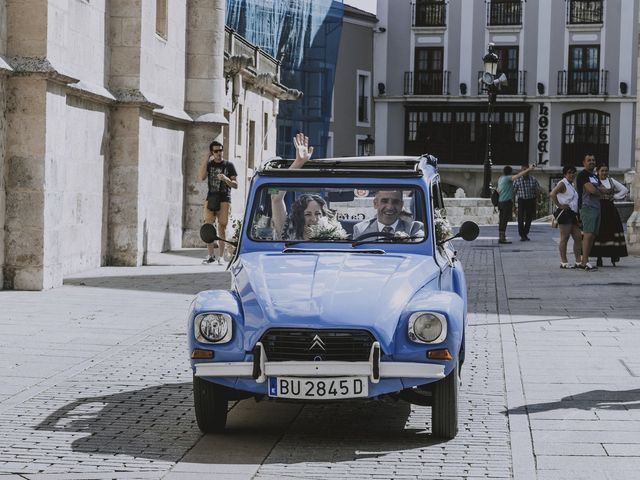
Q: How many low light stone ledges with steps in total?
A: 1